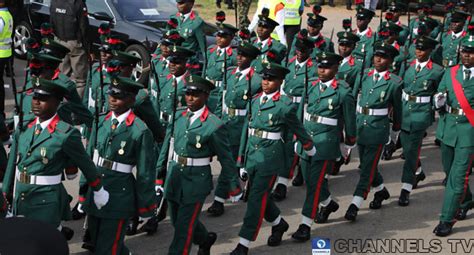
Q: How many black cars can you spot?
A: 1